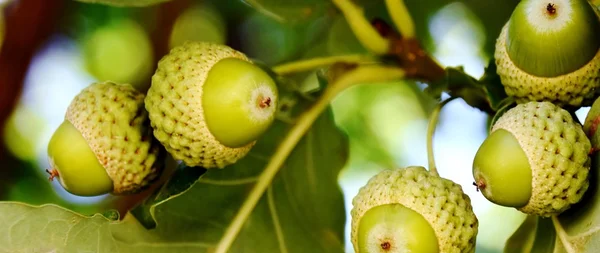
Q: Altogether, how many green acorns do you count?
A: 5